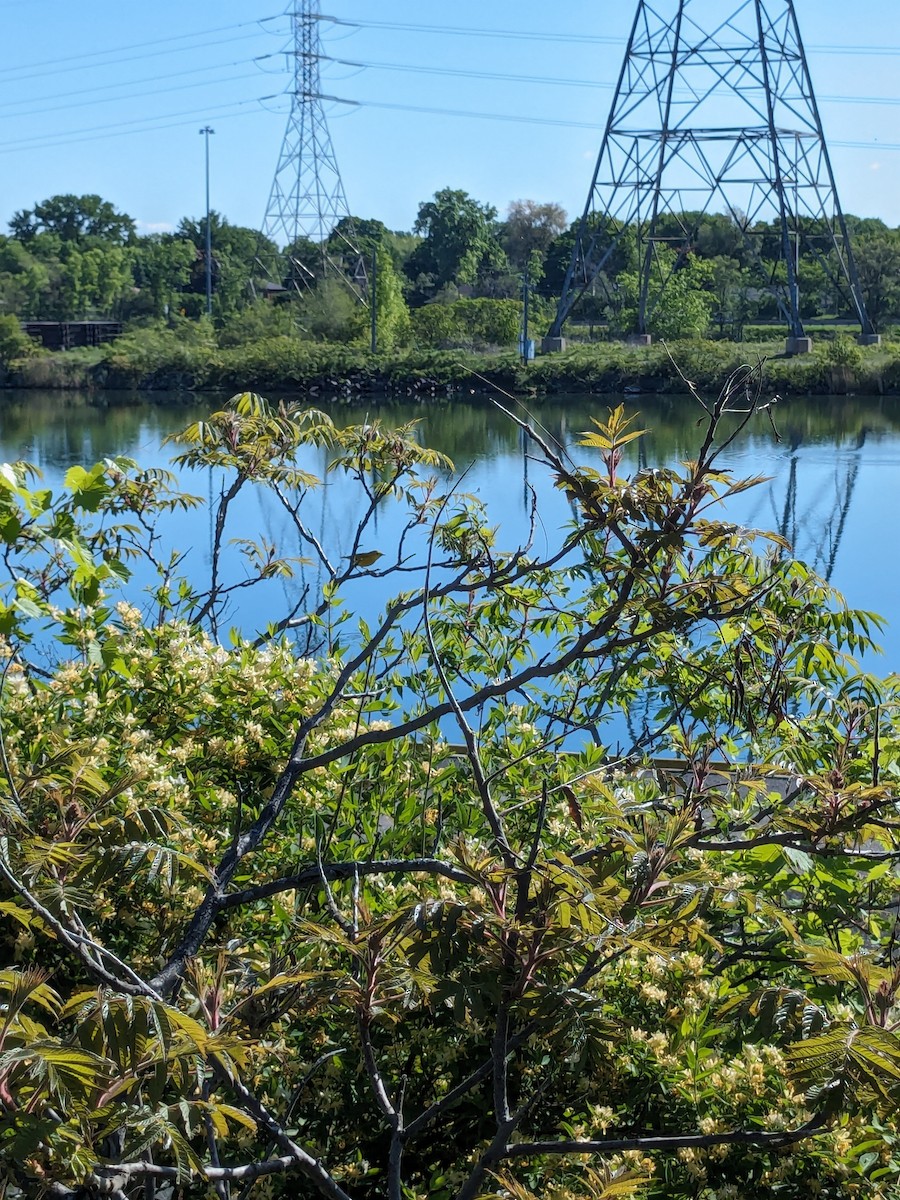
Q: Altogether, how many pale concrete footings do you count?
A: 4